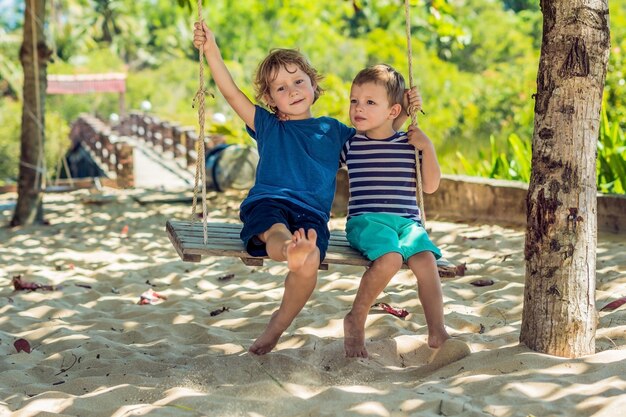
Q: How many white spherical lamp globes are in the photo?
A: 3